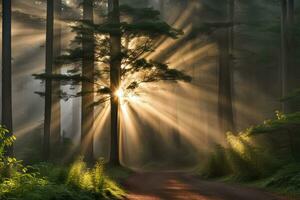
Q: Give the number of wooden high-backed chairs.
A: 0